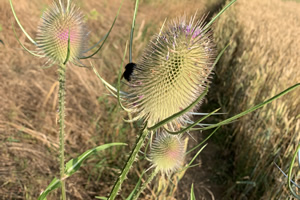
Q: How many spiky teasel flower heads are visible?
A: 3